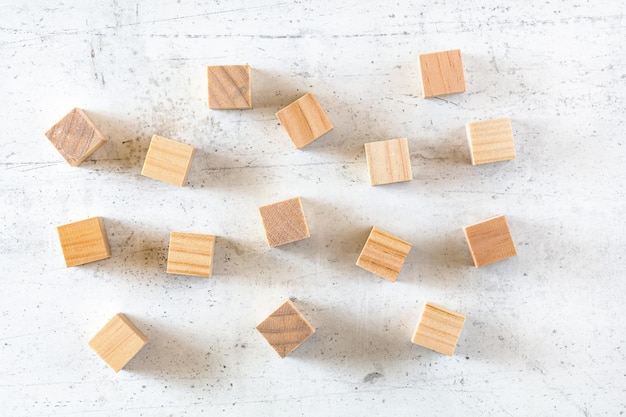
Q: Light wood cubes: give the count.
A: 15